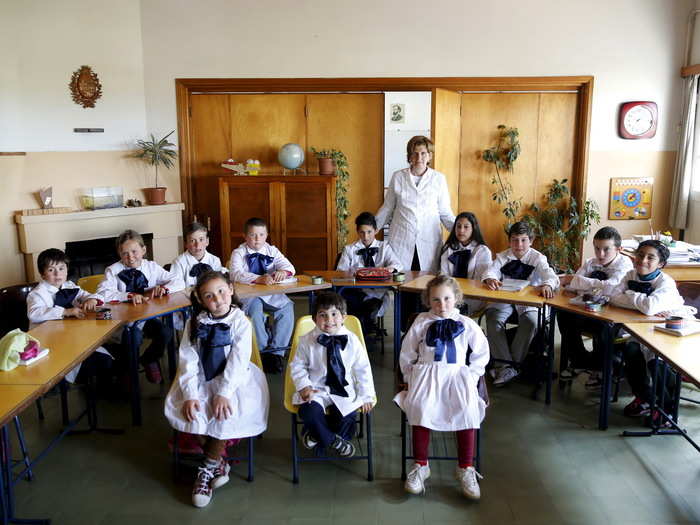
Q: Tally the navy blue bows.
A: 12